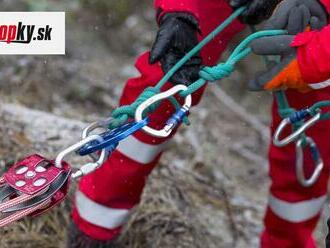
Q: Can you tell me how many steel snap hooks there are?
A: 5